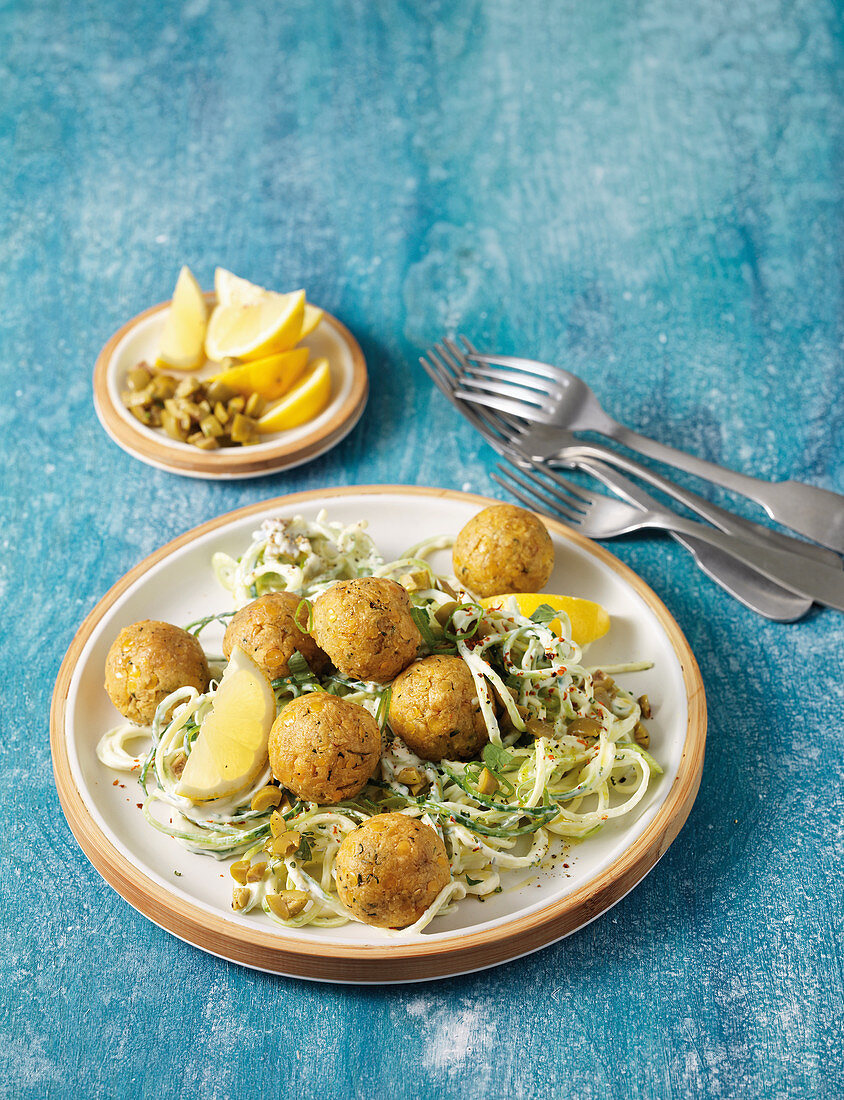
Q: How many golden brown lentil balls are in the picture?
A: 7